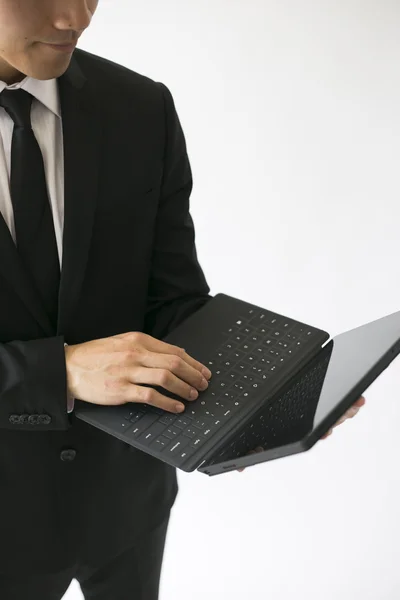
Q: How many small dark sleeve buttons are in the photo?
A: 4